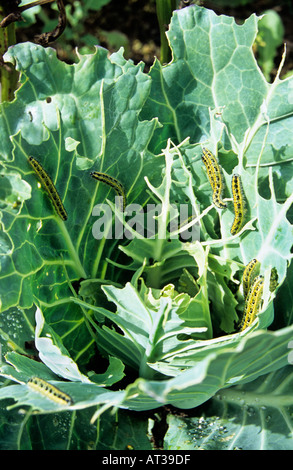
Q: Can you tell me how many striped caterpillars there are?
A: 7